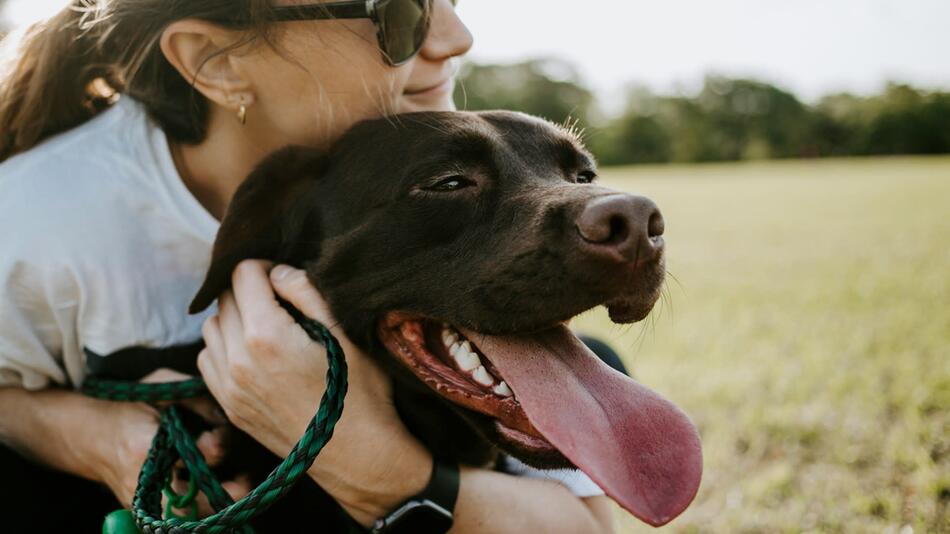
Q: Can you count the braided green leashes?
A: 1